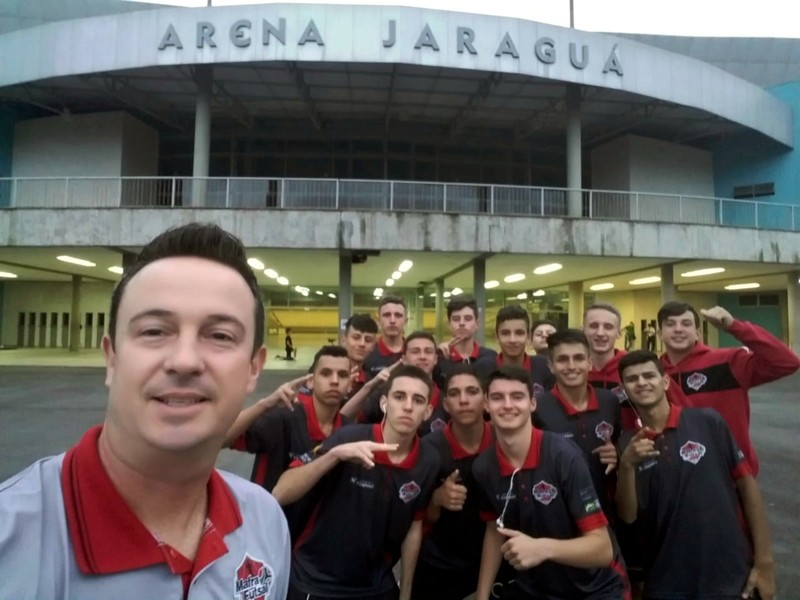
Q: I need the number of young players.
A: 14